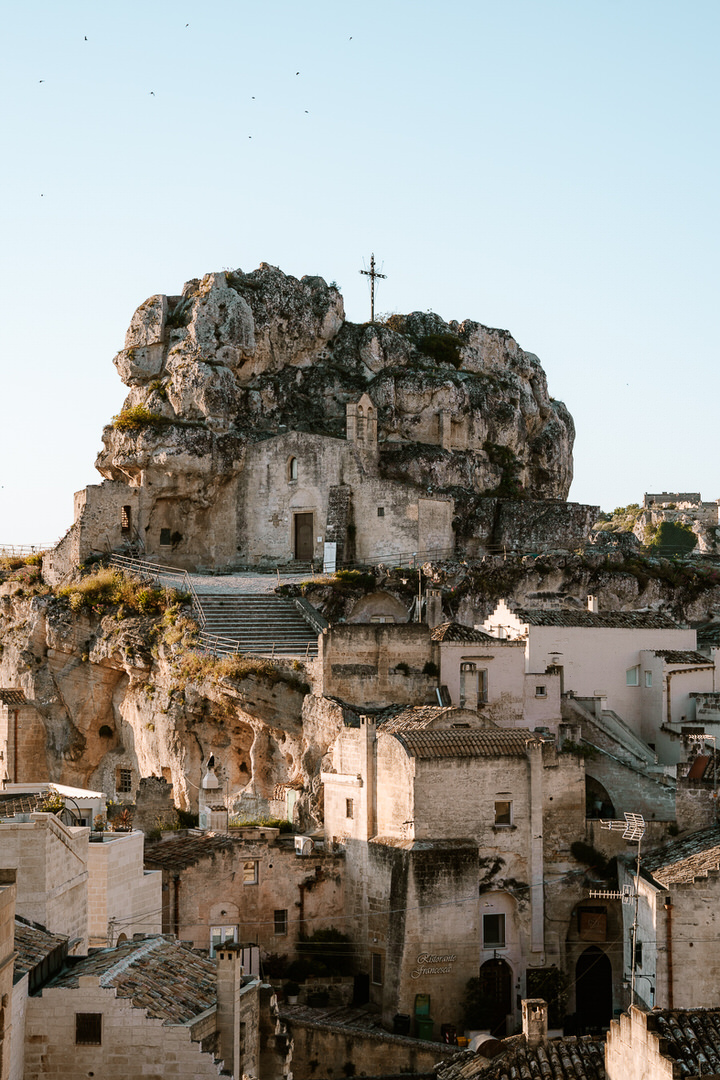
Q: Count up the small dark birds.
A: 10